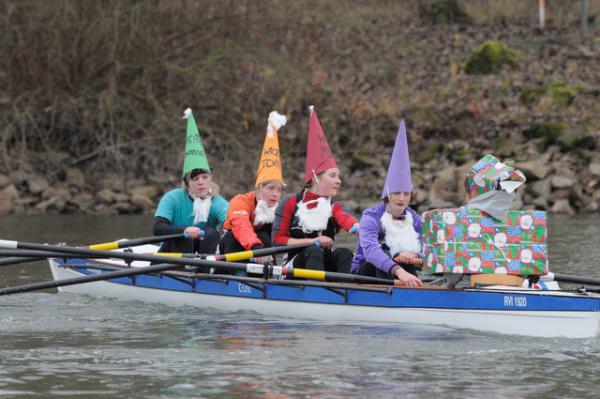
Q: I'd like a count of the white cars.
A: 0